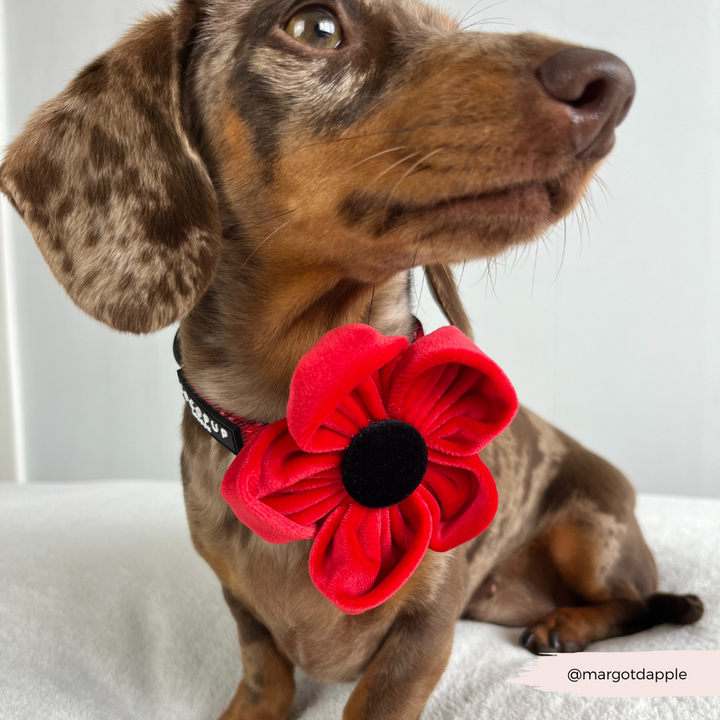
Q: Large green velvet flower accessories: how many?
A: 0